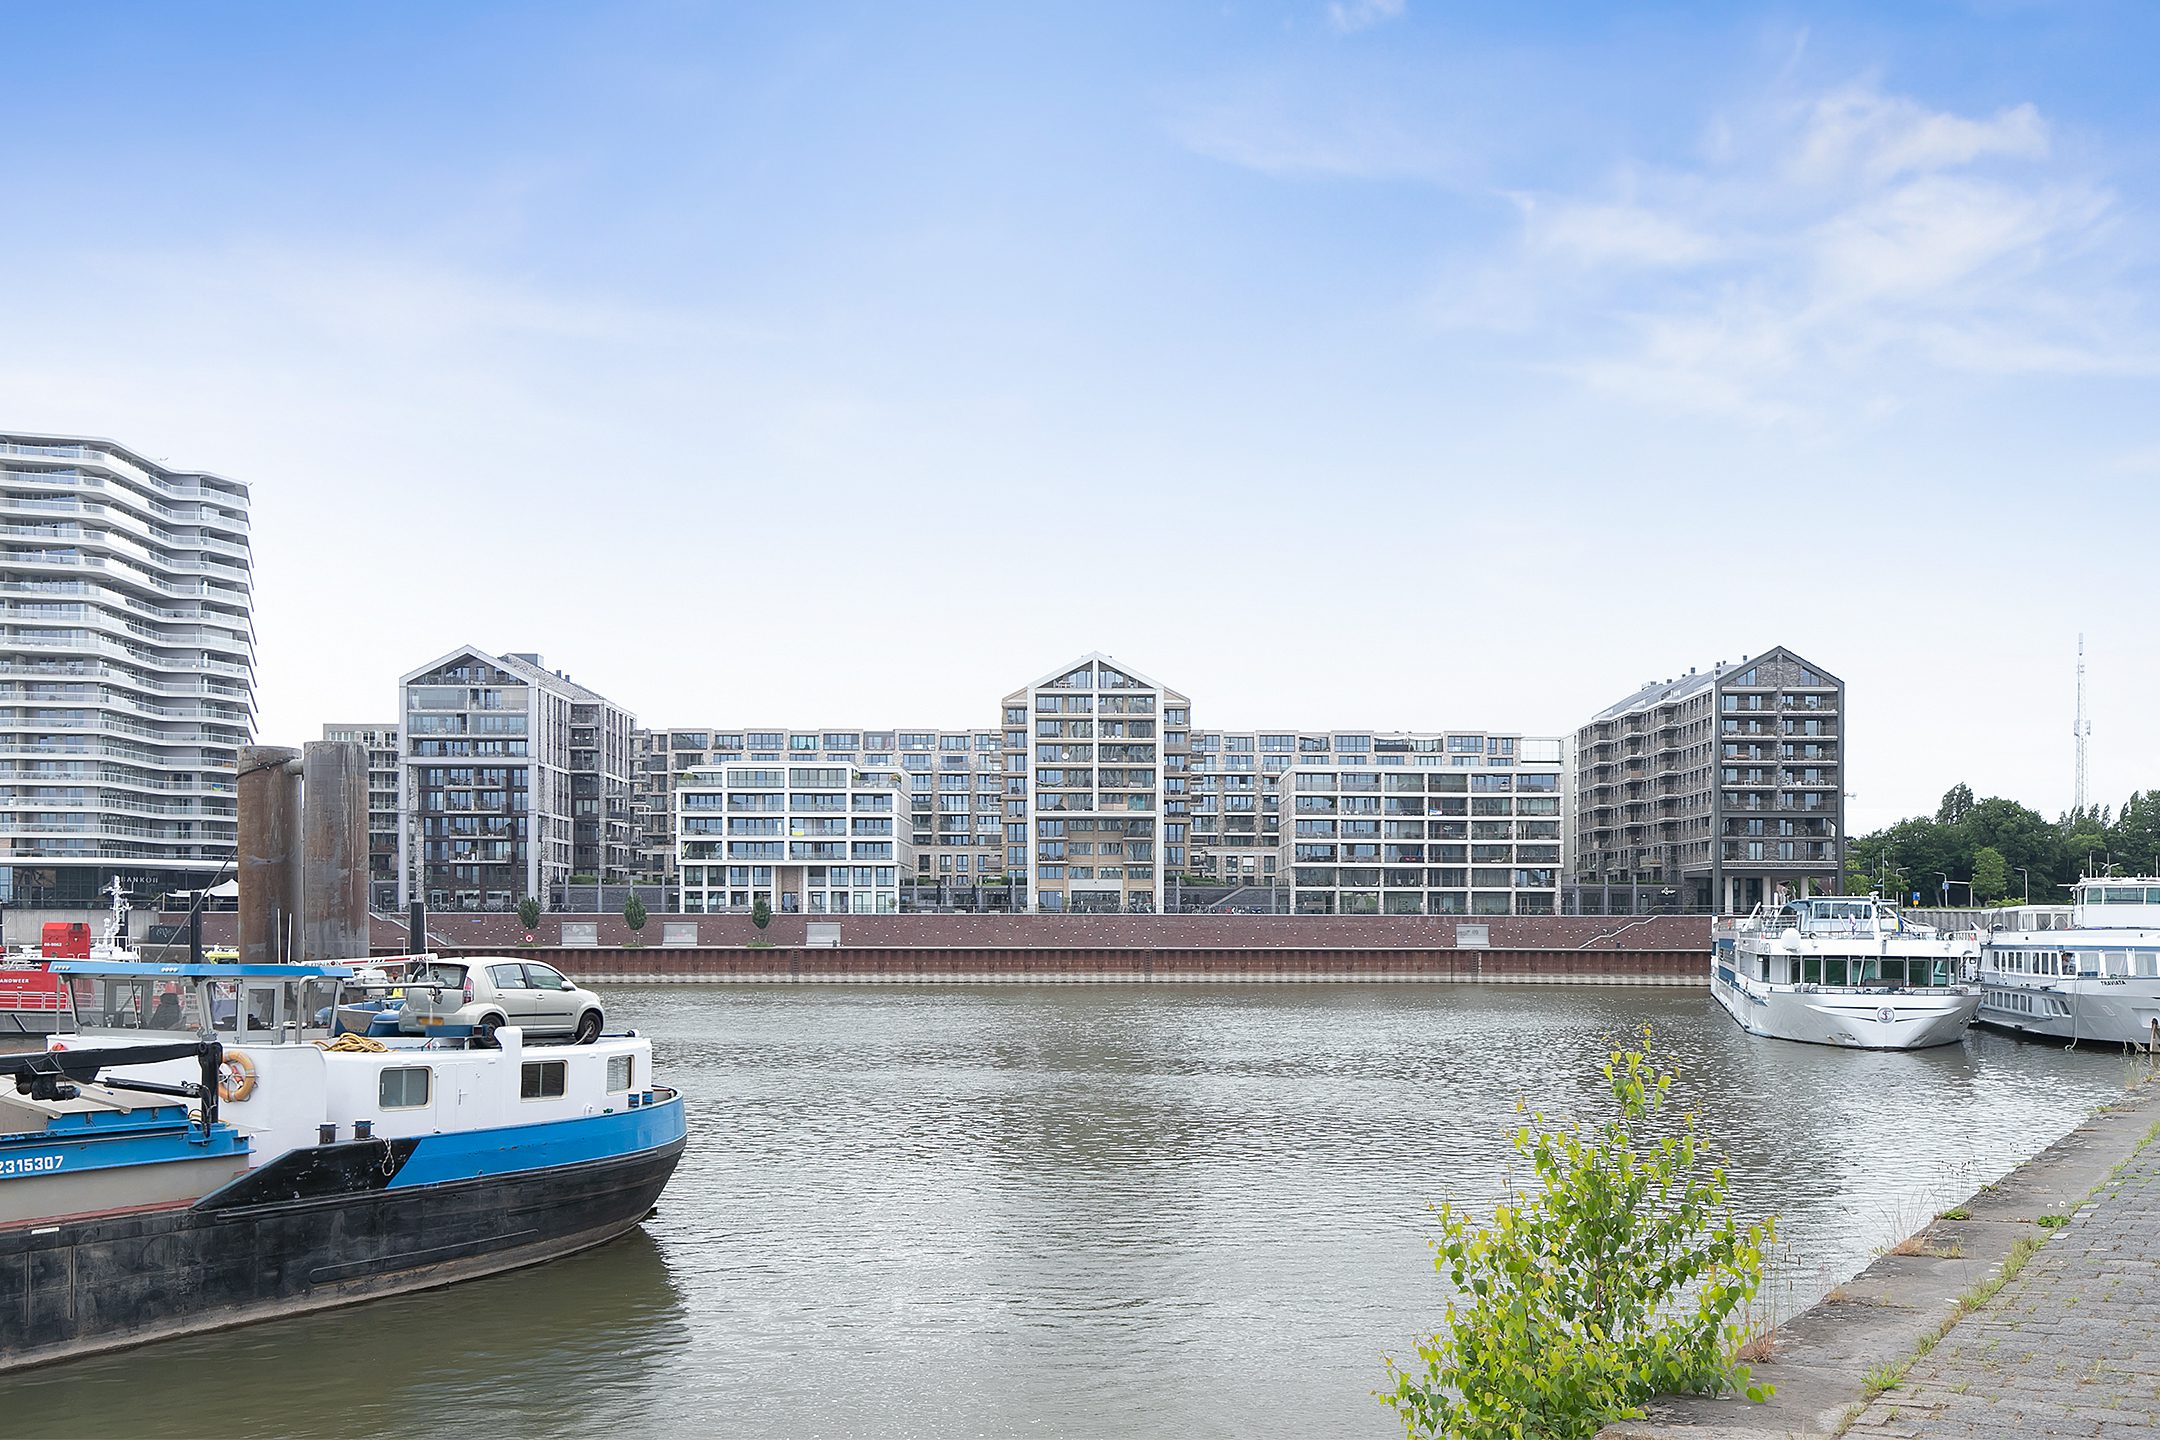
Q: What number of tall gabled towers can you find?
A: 3